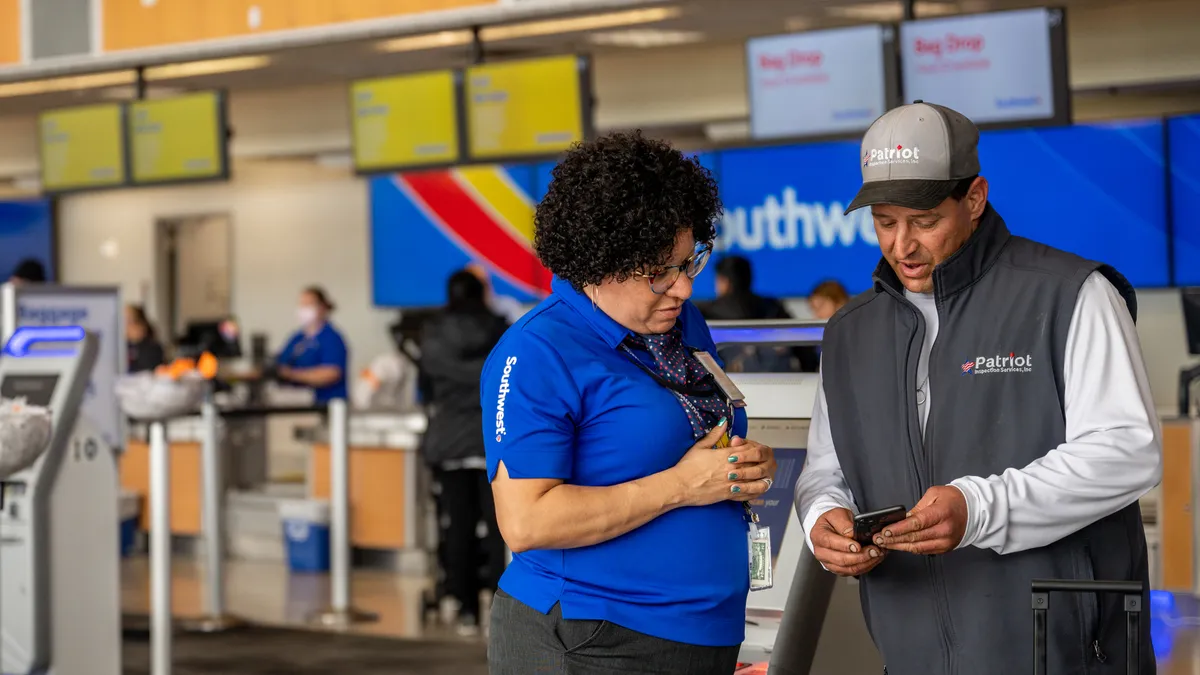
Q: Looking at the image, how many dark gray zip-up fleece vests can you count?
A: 1